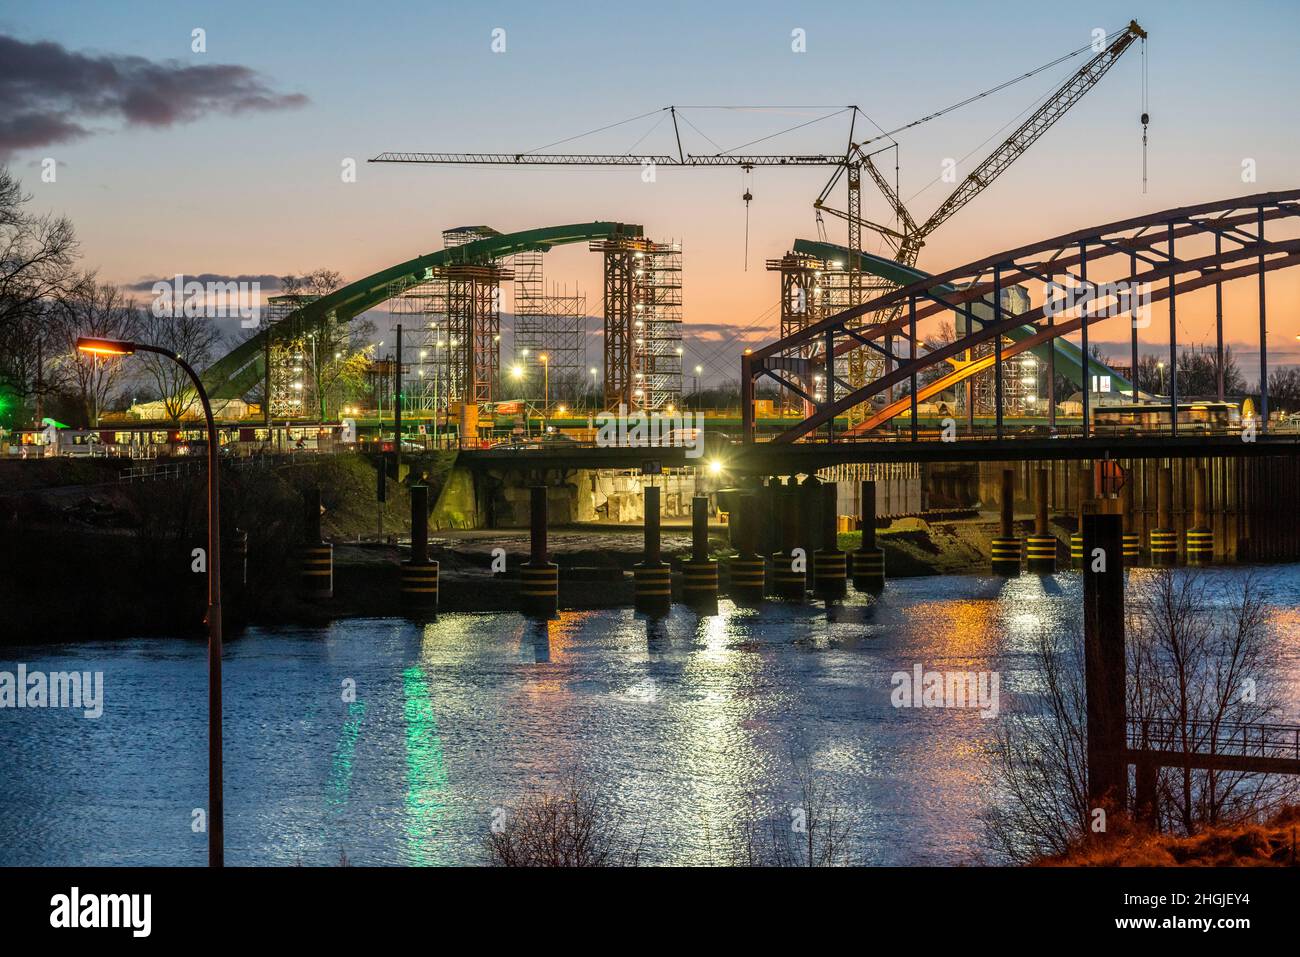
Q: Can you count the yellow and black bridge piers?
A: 15